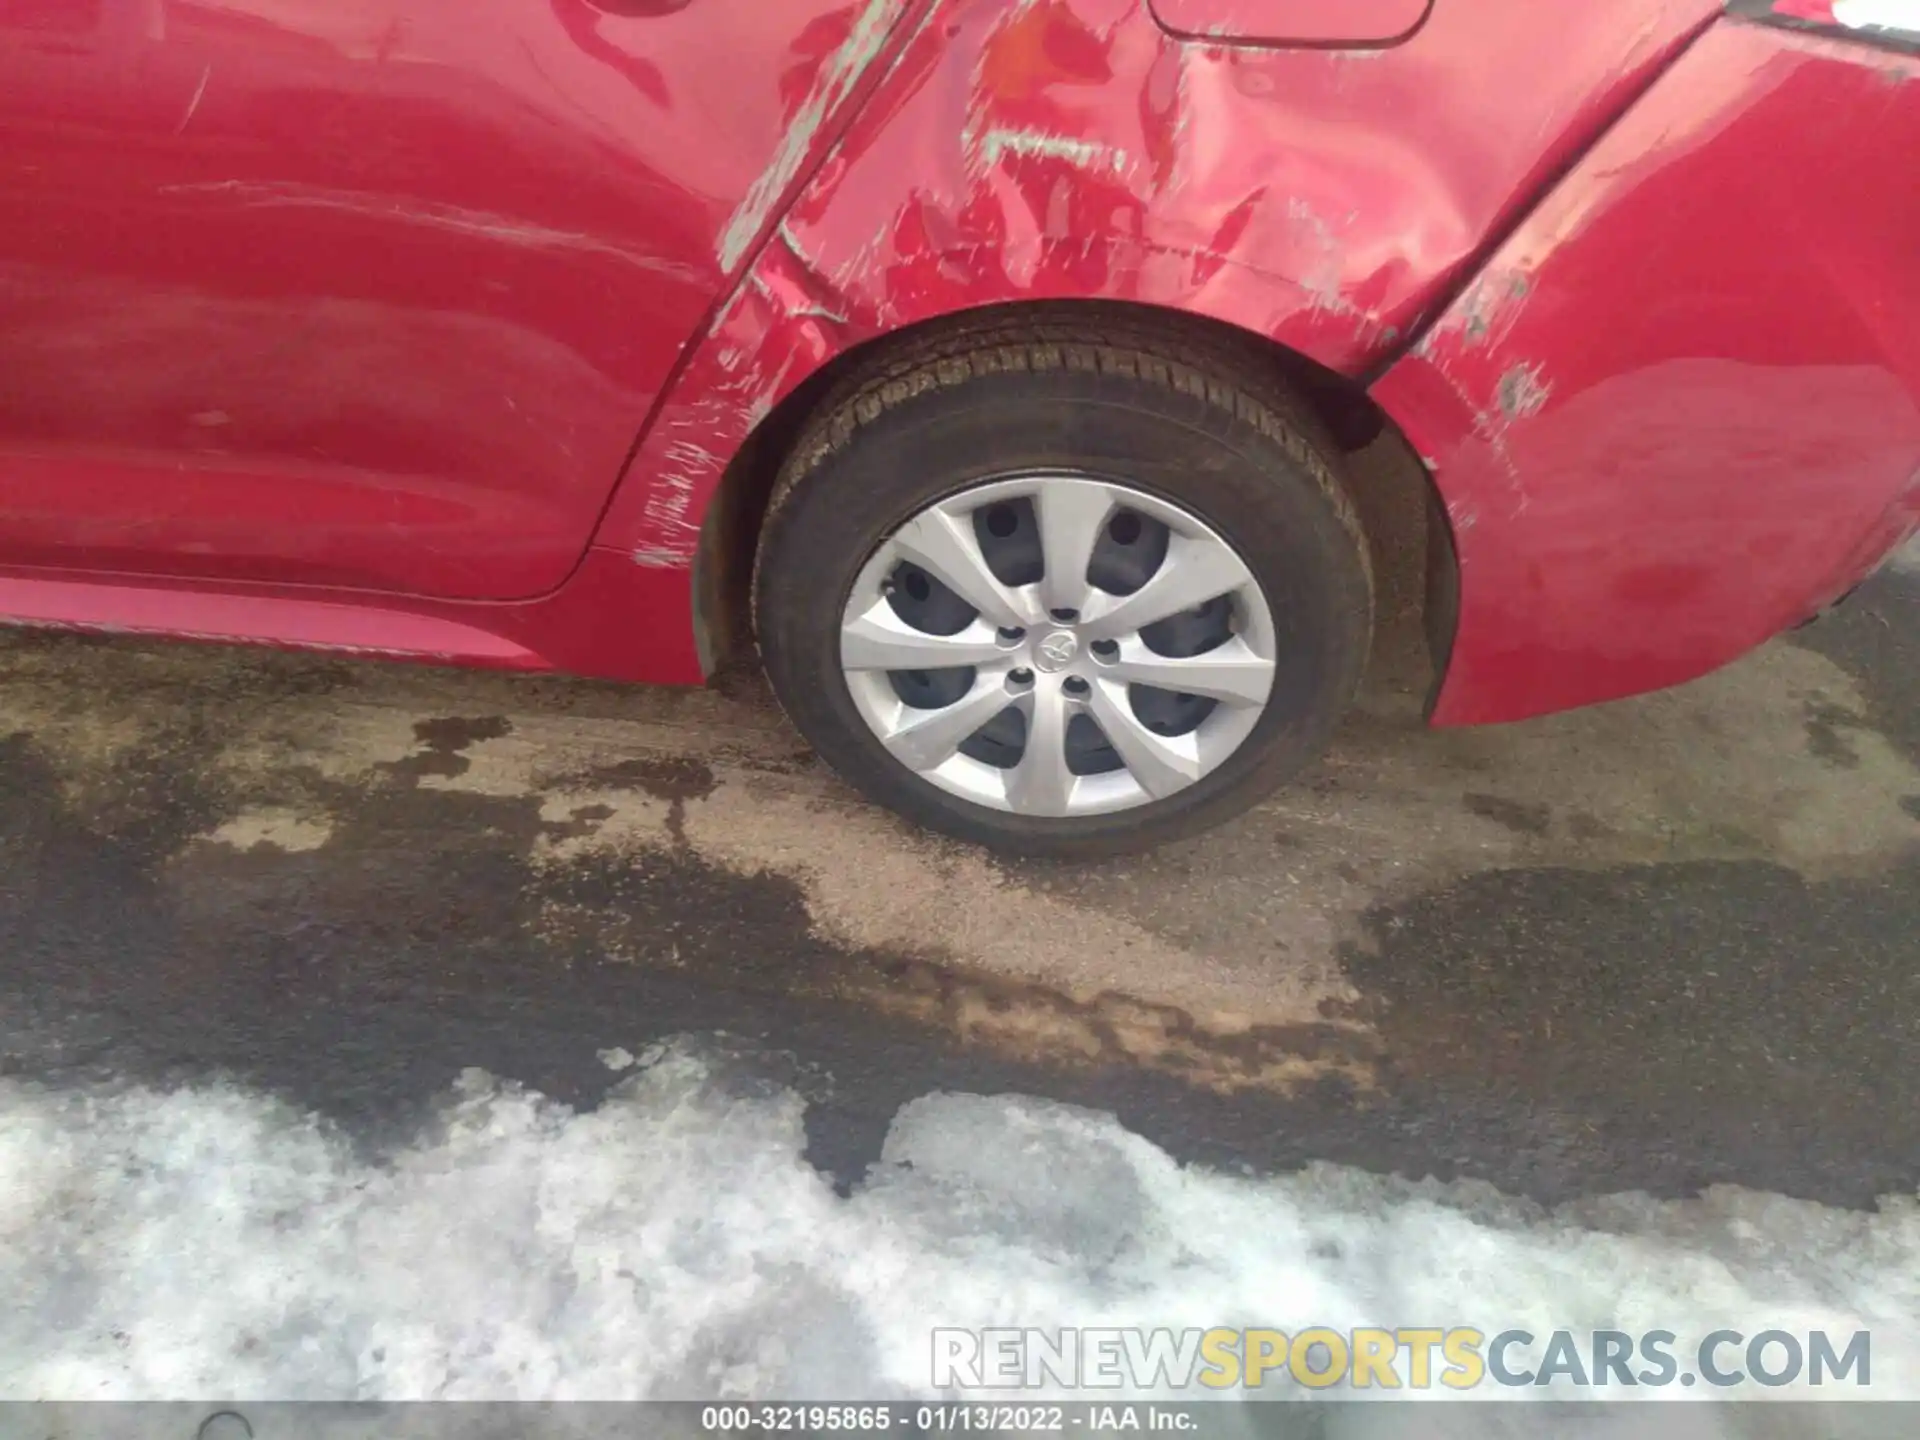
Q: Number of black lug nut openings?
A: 5